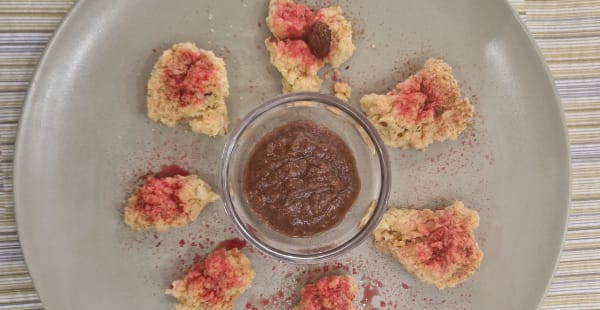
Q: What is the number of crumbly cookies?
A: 7